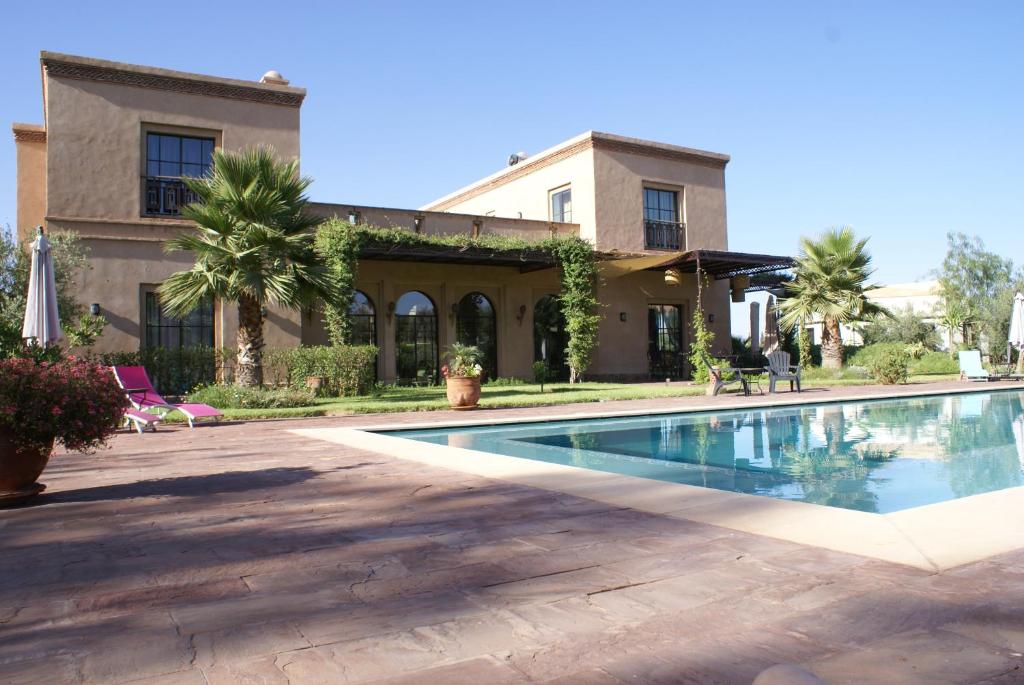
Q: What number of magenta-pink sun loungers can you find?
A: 2